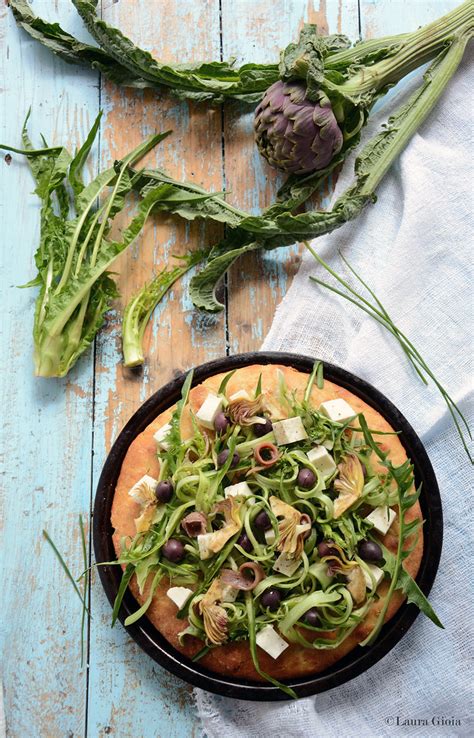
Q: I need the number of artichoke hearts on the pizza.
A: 7